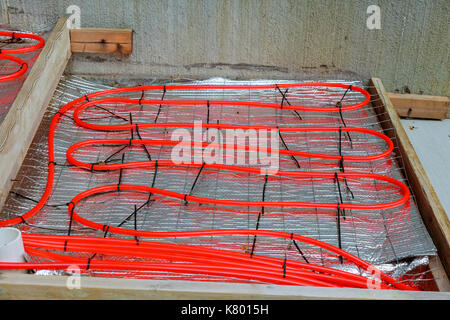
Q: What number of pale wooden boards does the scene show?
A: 5